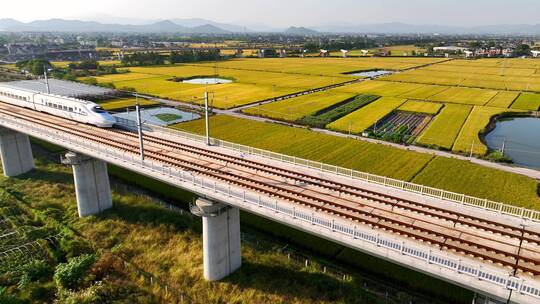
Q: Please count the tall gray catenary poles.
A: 3